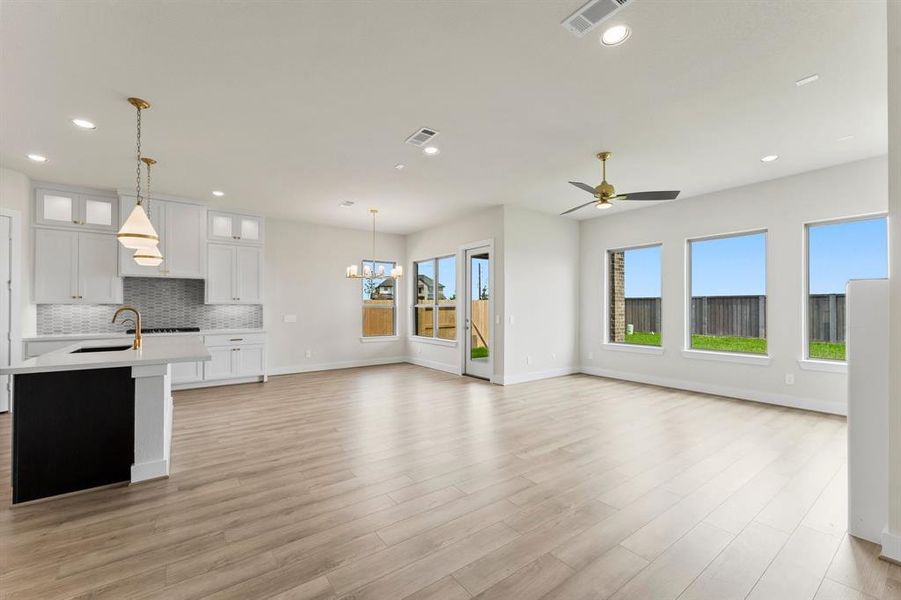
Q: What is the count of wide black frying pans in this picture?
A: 0